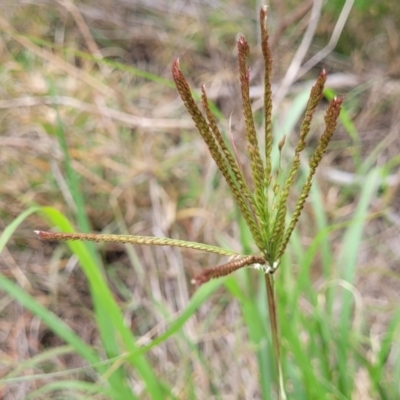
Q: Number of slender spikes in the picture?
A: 8